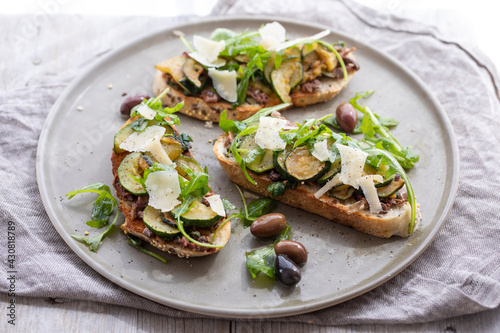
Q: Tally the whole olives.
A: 5